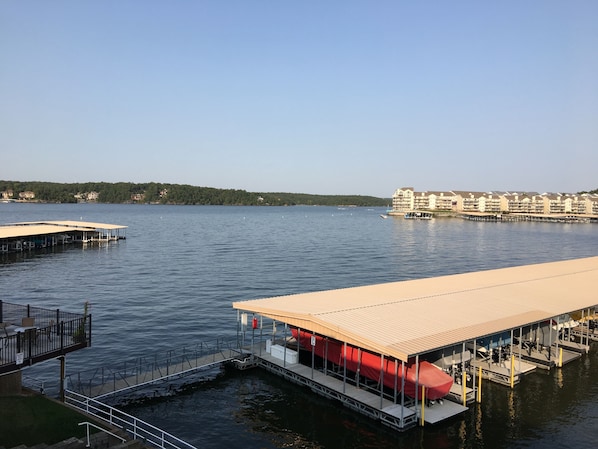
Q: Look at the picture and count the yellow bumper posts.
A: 5